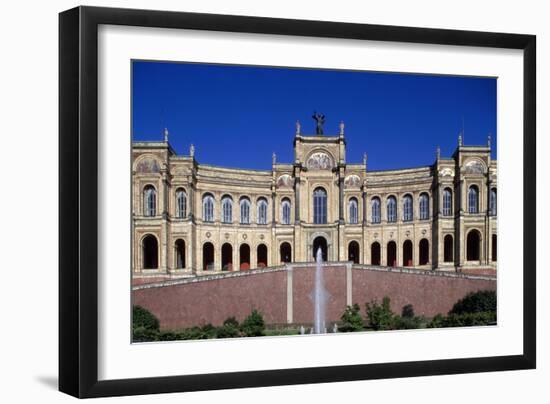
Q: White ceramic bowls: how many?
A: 0